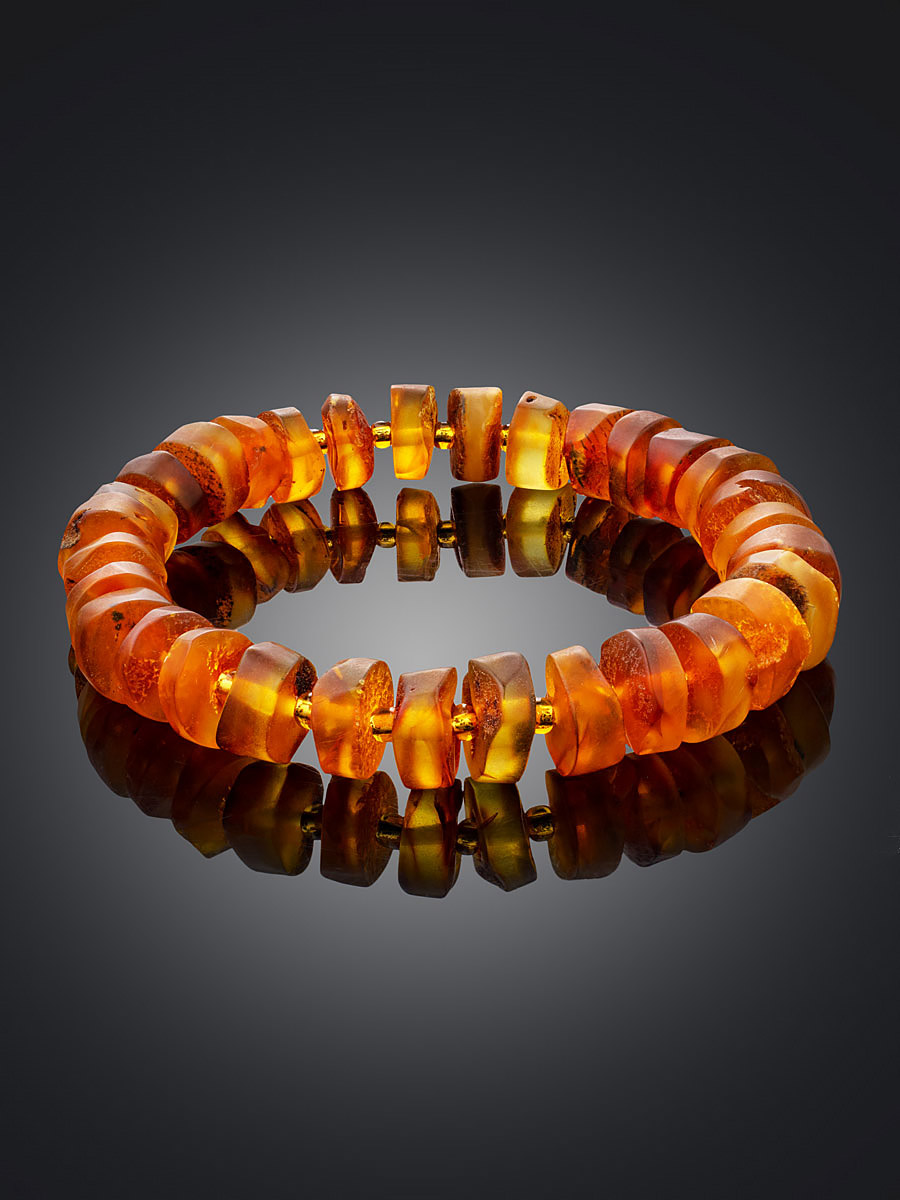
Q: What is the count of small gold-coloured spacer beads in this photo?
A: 9